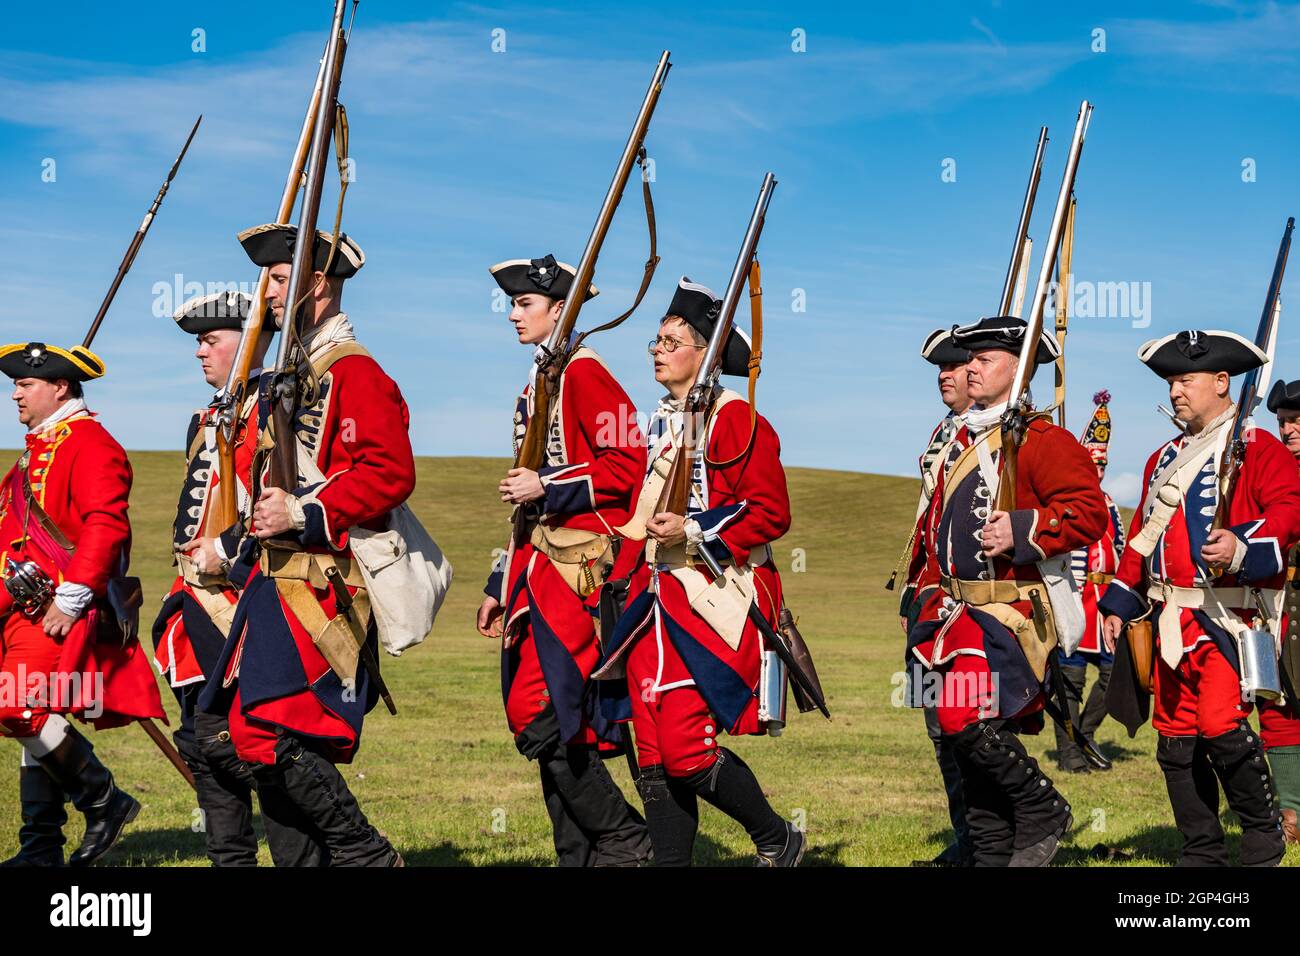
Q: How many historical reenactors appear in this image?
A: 10